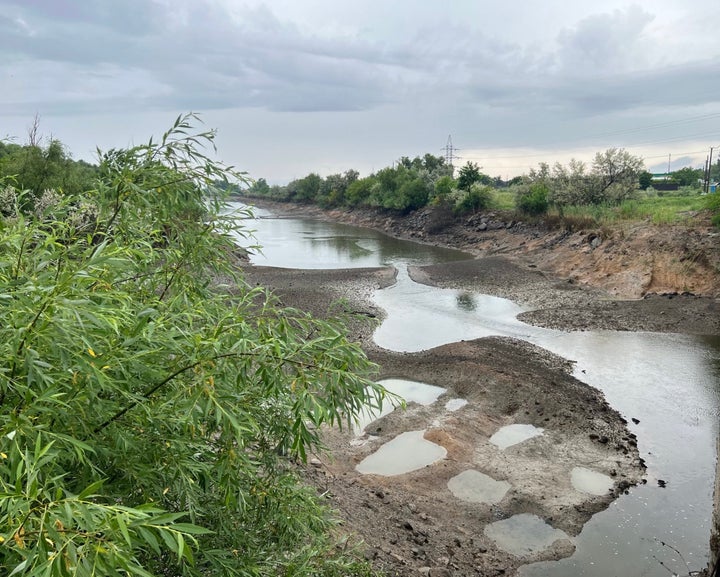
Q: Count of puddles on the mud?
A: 7